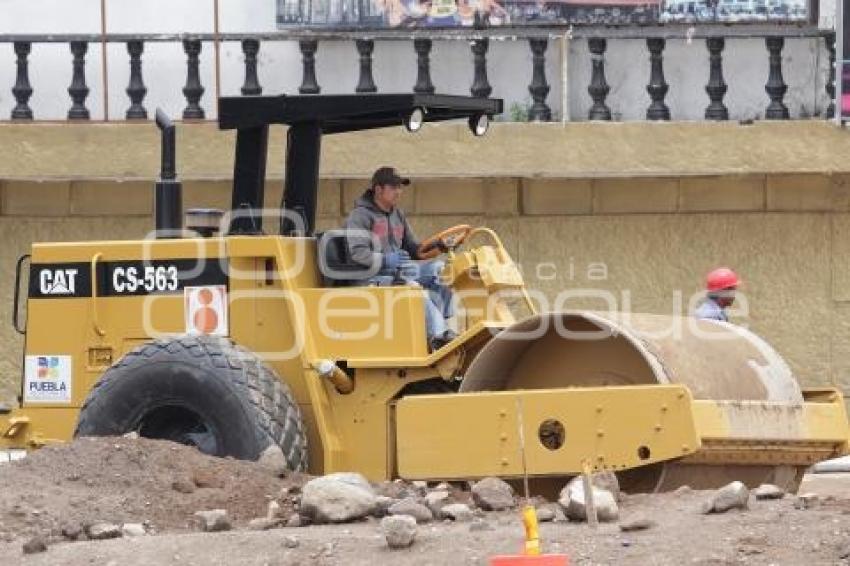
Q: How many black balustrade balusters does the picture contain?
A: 15